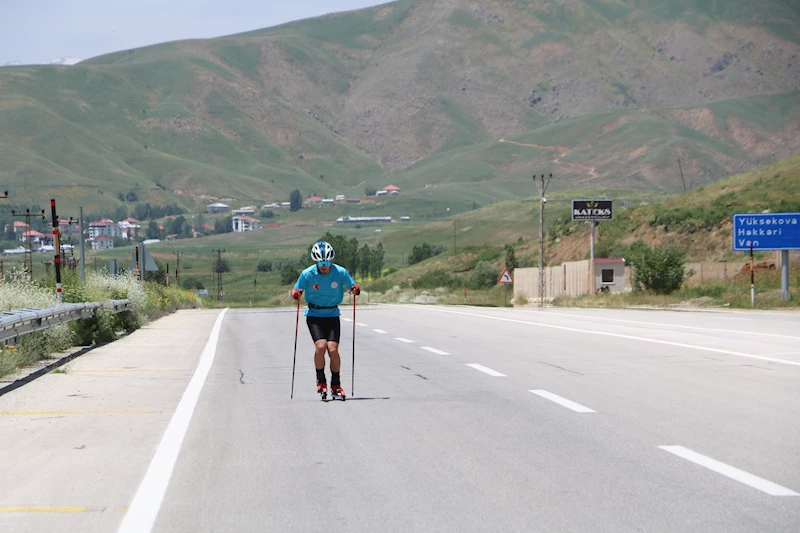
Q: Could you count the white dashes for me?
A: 8